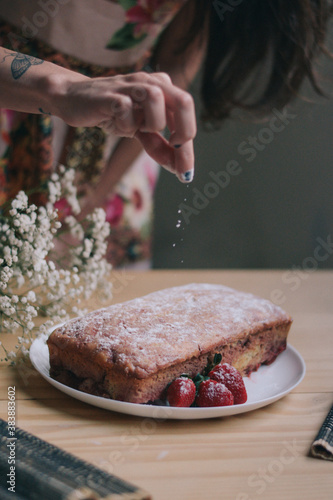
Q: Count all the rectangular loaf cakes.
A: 1